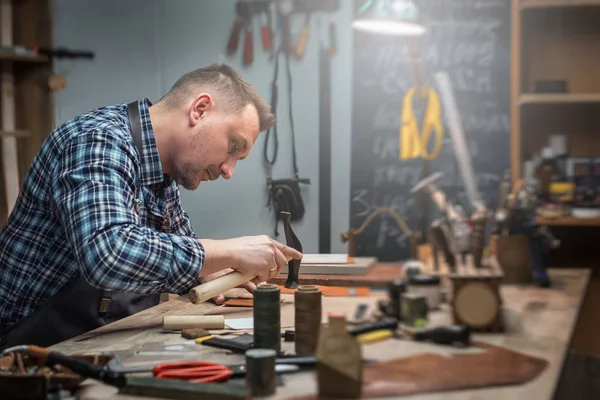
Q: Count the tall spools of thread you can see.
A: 2